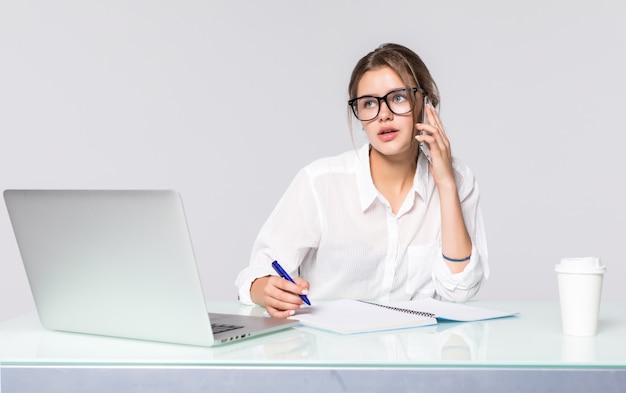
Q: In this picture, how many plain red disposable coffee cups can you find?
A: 0